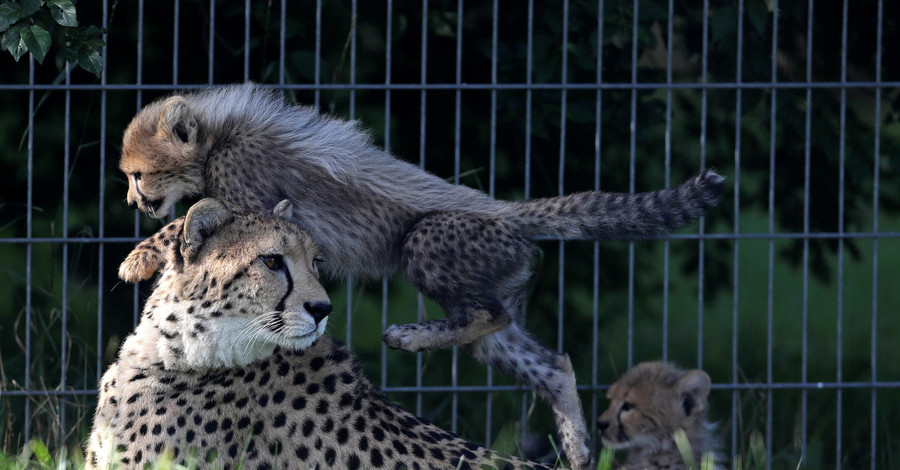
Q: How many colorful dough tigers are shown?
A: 0